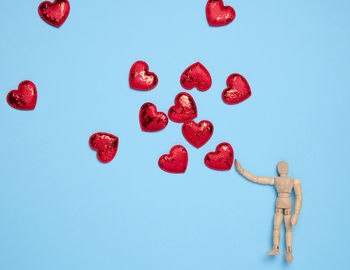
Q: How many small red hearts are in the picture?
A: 12